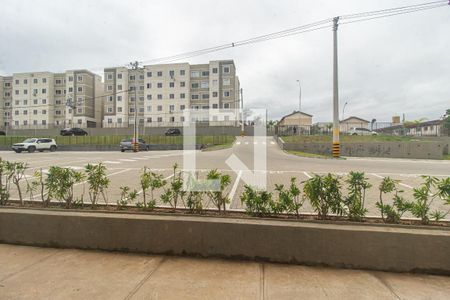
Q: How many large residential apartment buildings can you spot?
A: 2